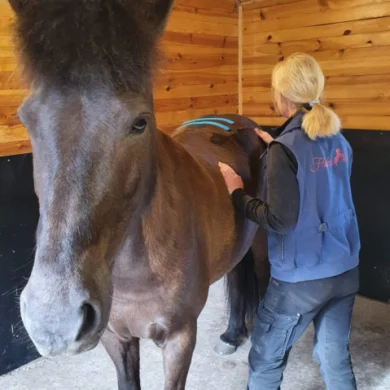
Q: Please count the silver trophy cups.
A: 0